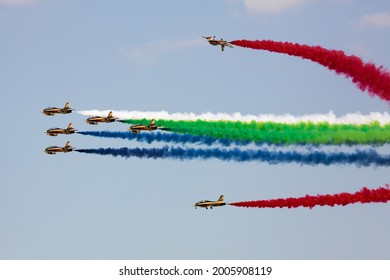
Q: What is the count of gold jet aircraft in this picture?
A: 7